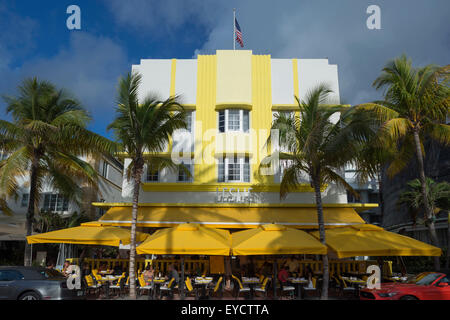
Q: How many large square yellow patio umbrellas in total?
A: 4